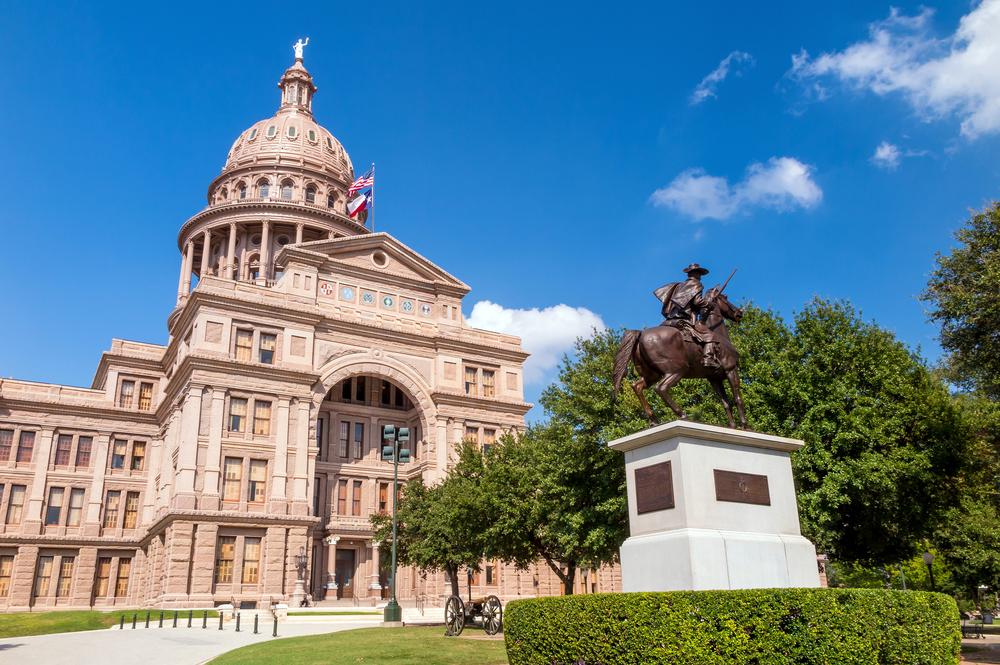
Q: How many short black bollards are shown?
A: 11